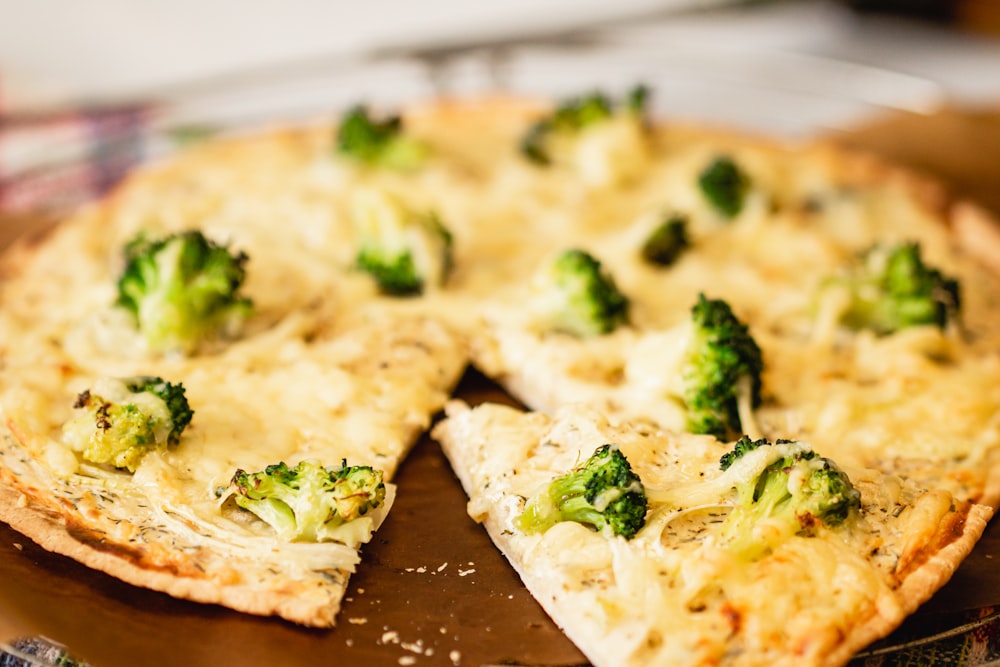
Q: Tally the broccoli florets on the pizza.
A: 13